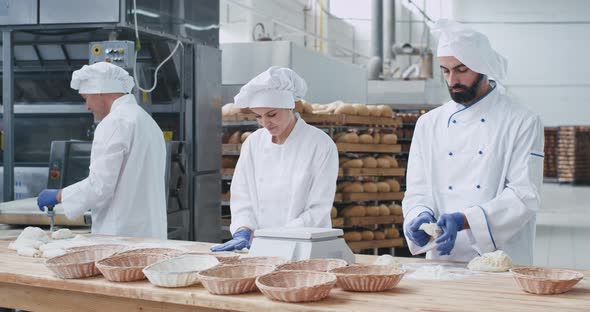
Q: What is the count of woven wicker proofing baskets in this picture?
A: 12